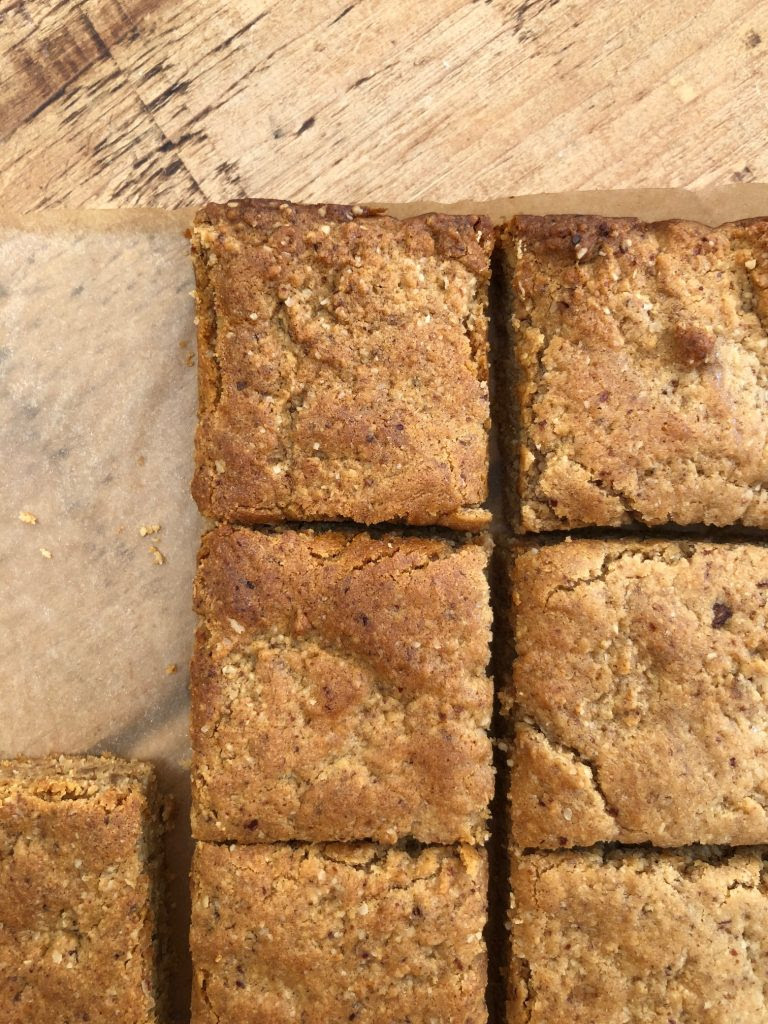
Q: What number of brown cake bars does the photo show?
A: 7